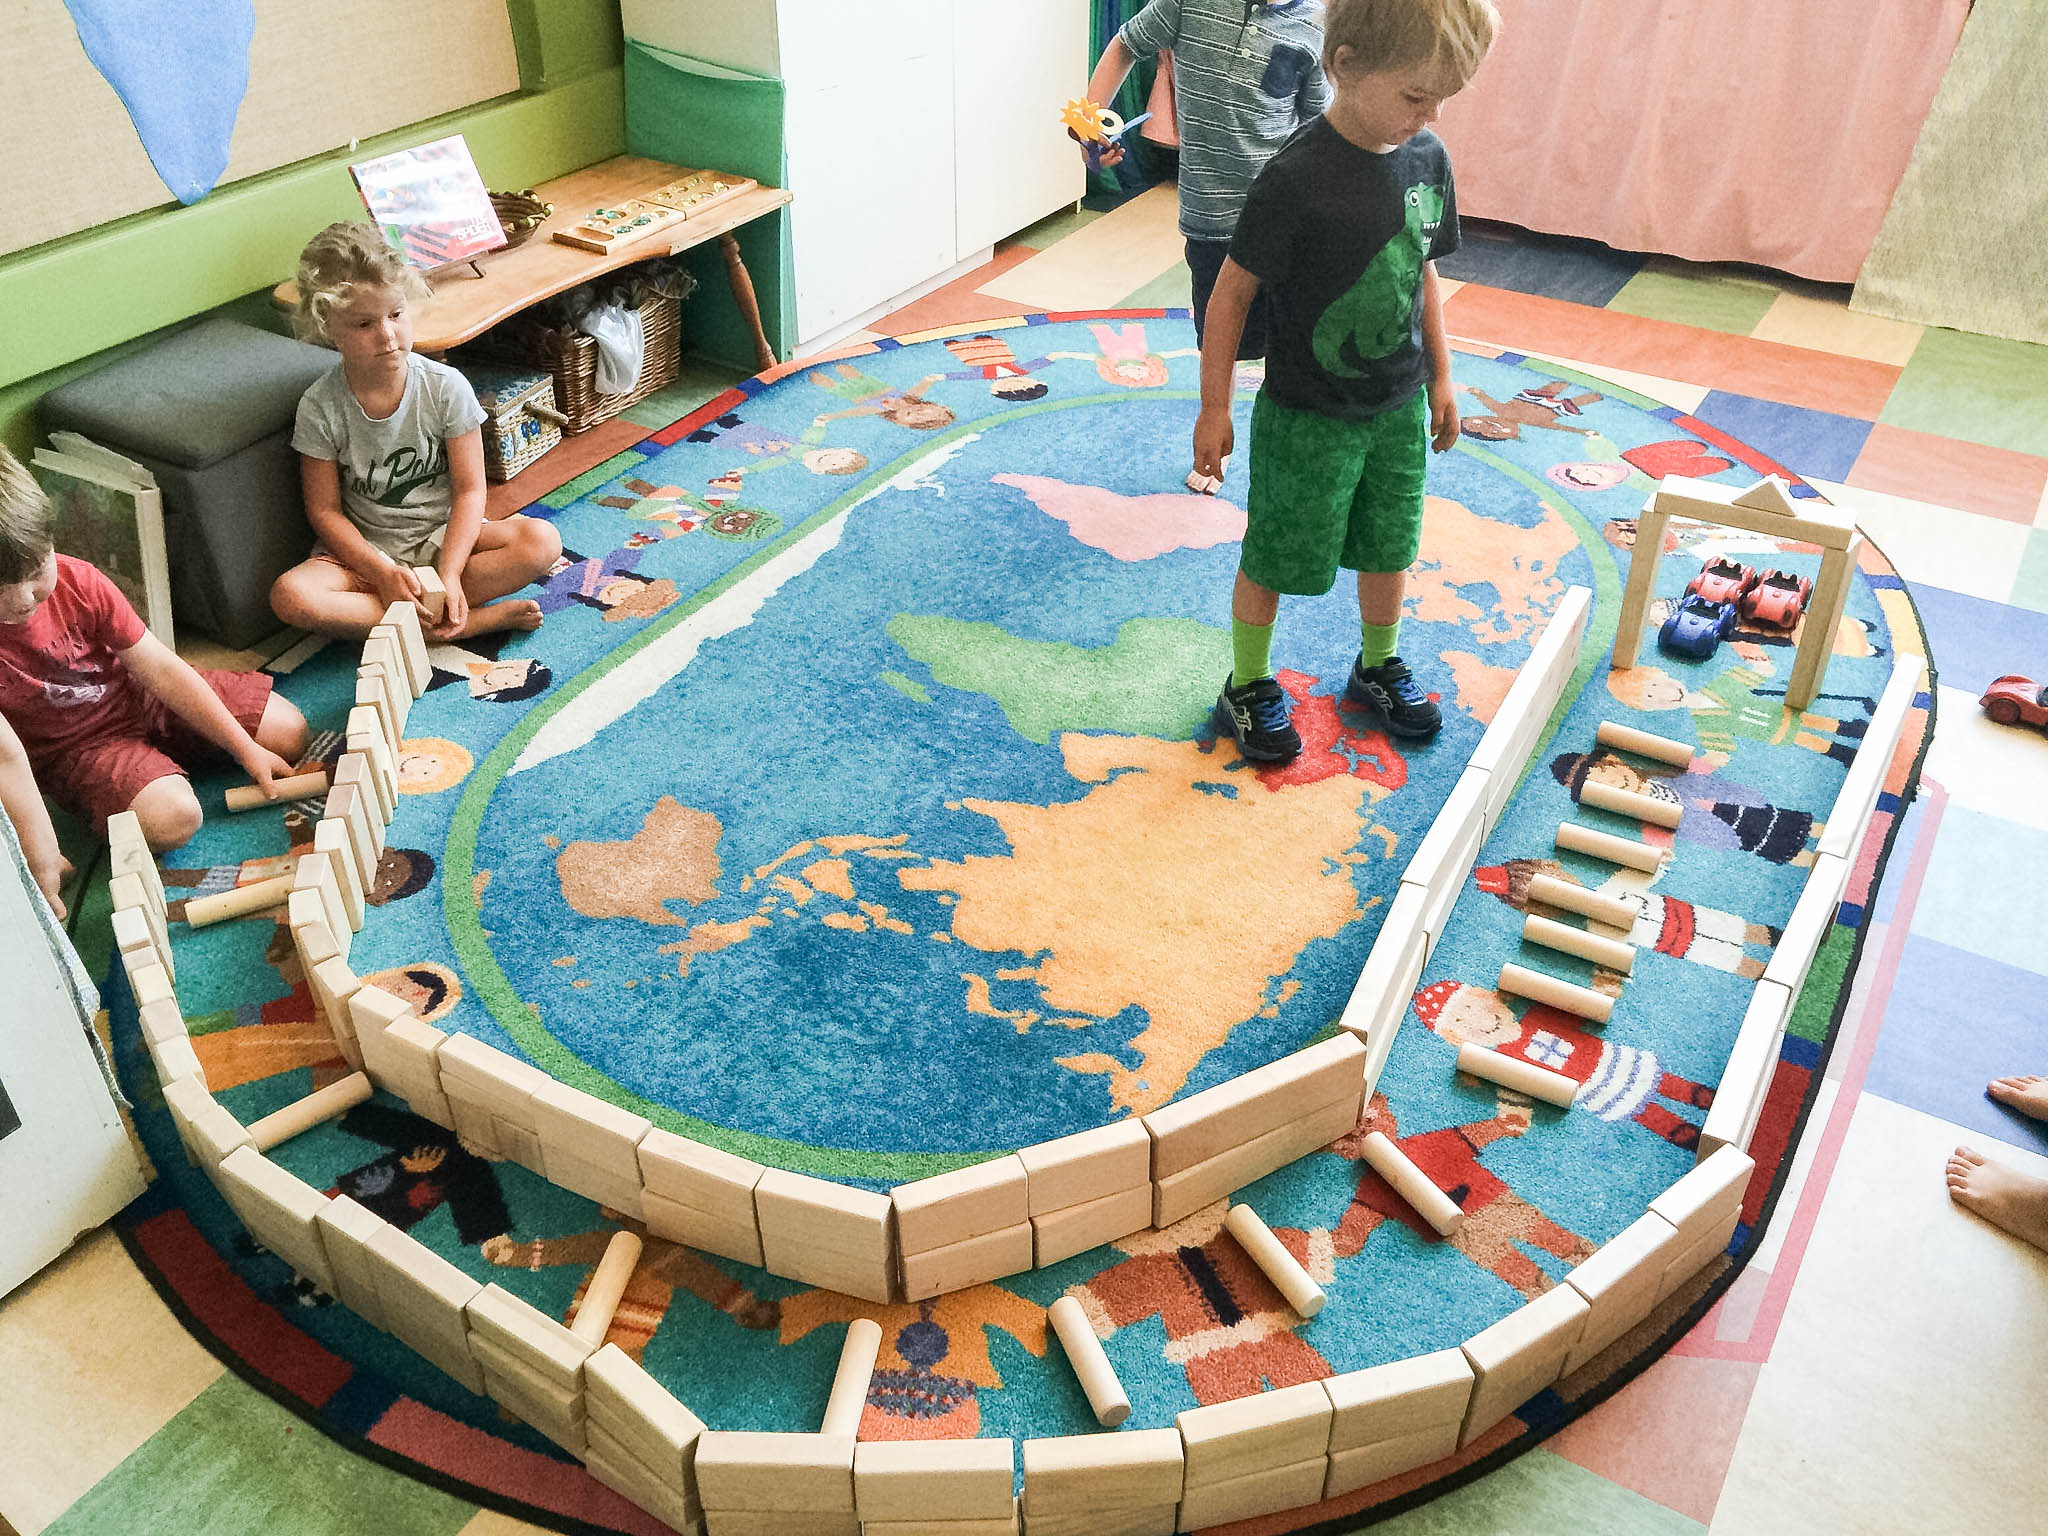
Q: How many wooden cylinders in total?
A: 15